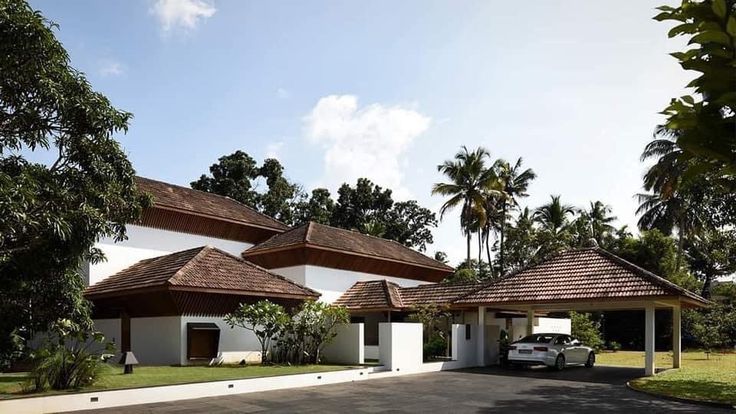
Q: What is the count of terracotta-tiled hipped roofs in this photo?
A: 5